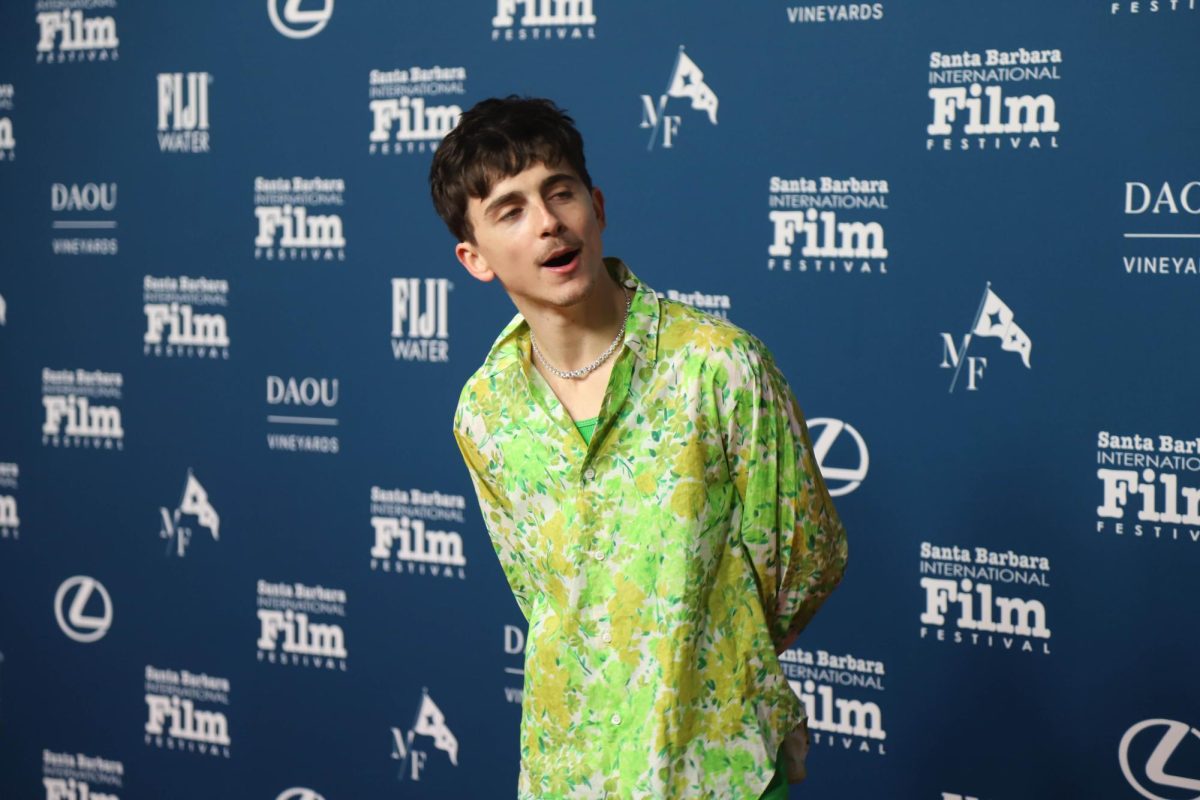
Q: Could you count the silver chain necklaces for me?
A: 1